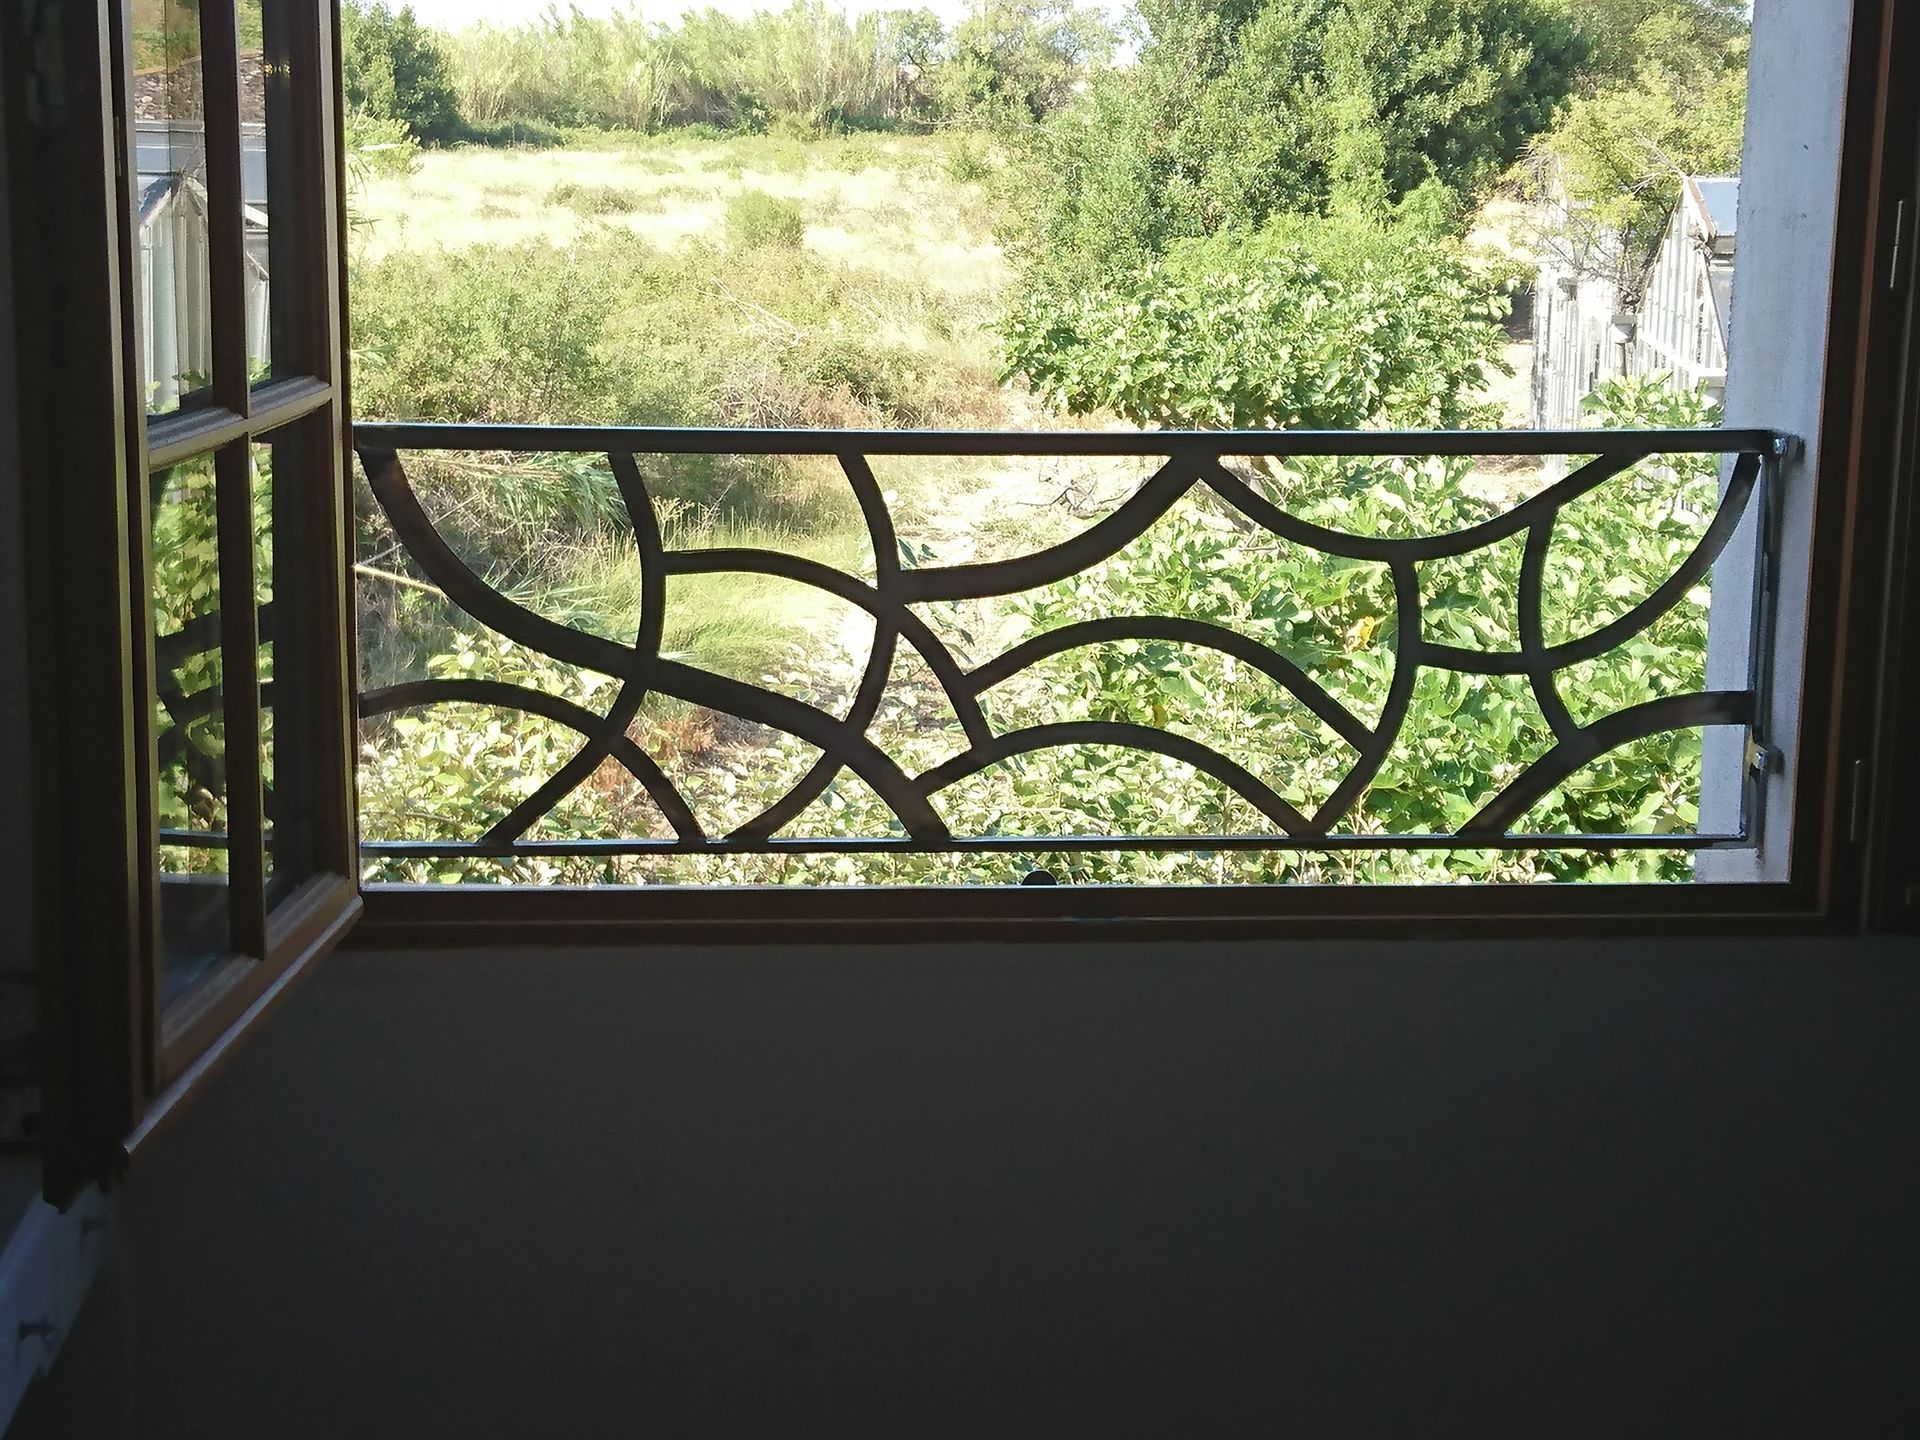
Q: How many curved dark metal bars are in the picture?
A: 13